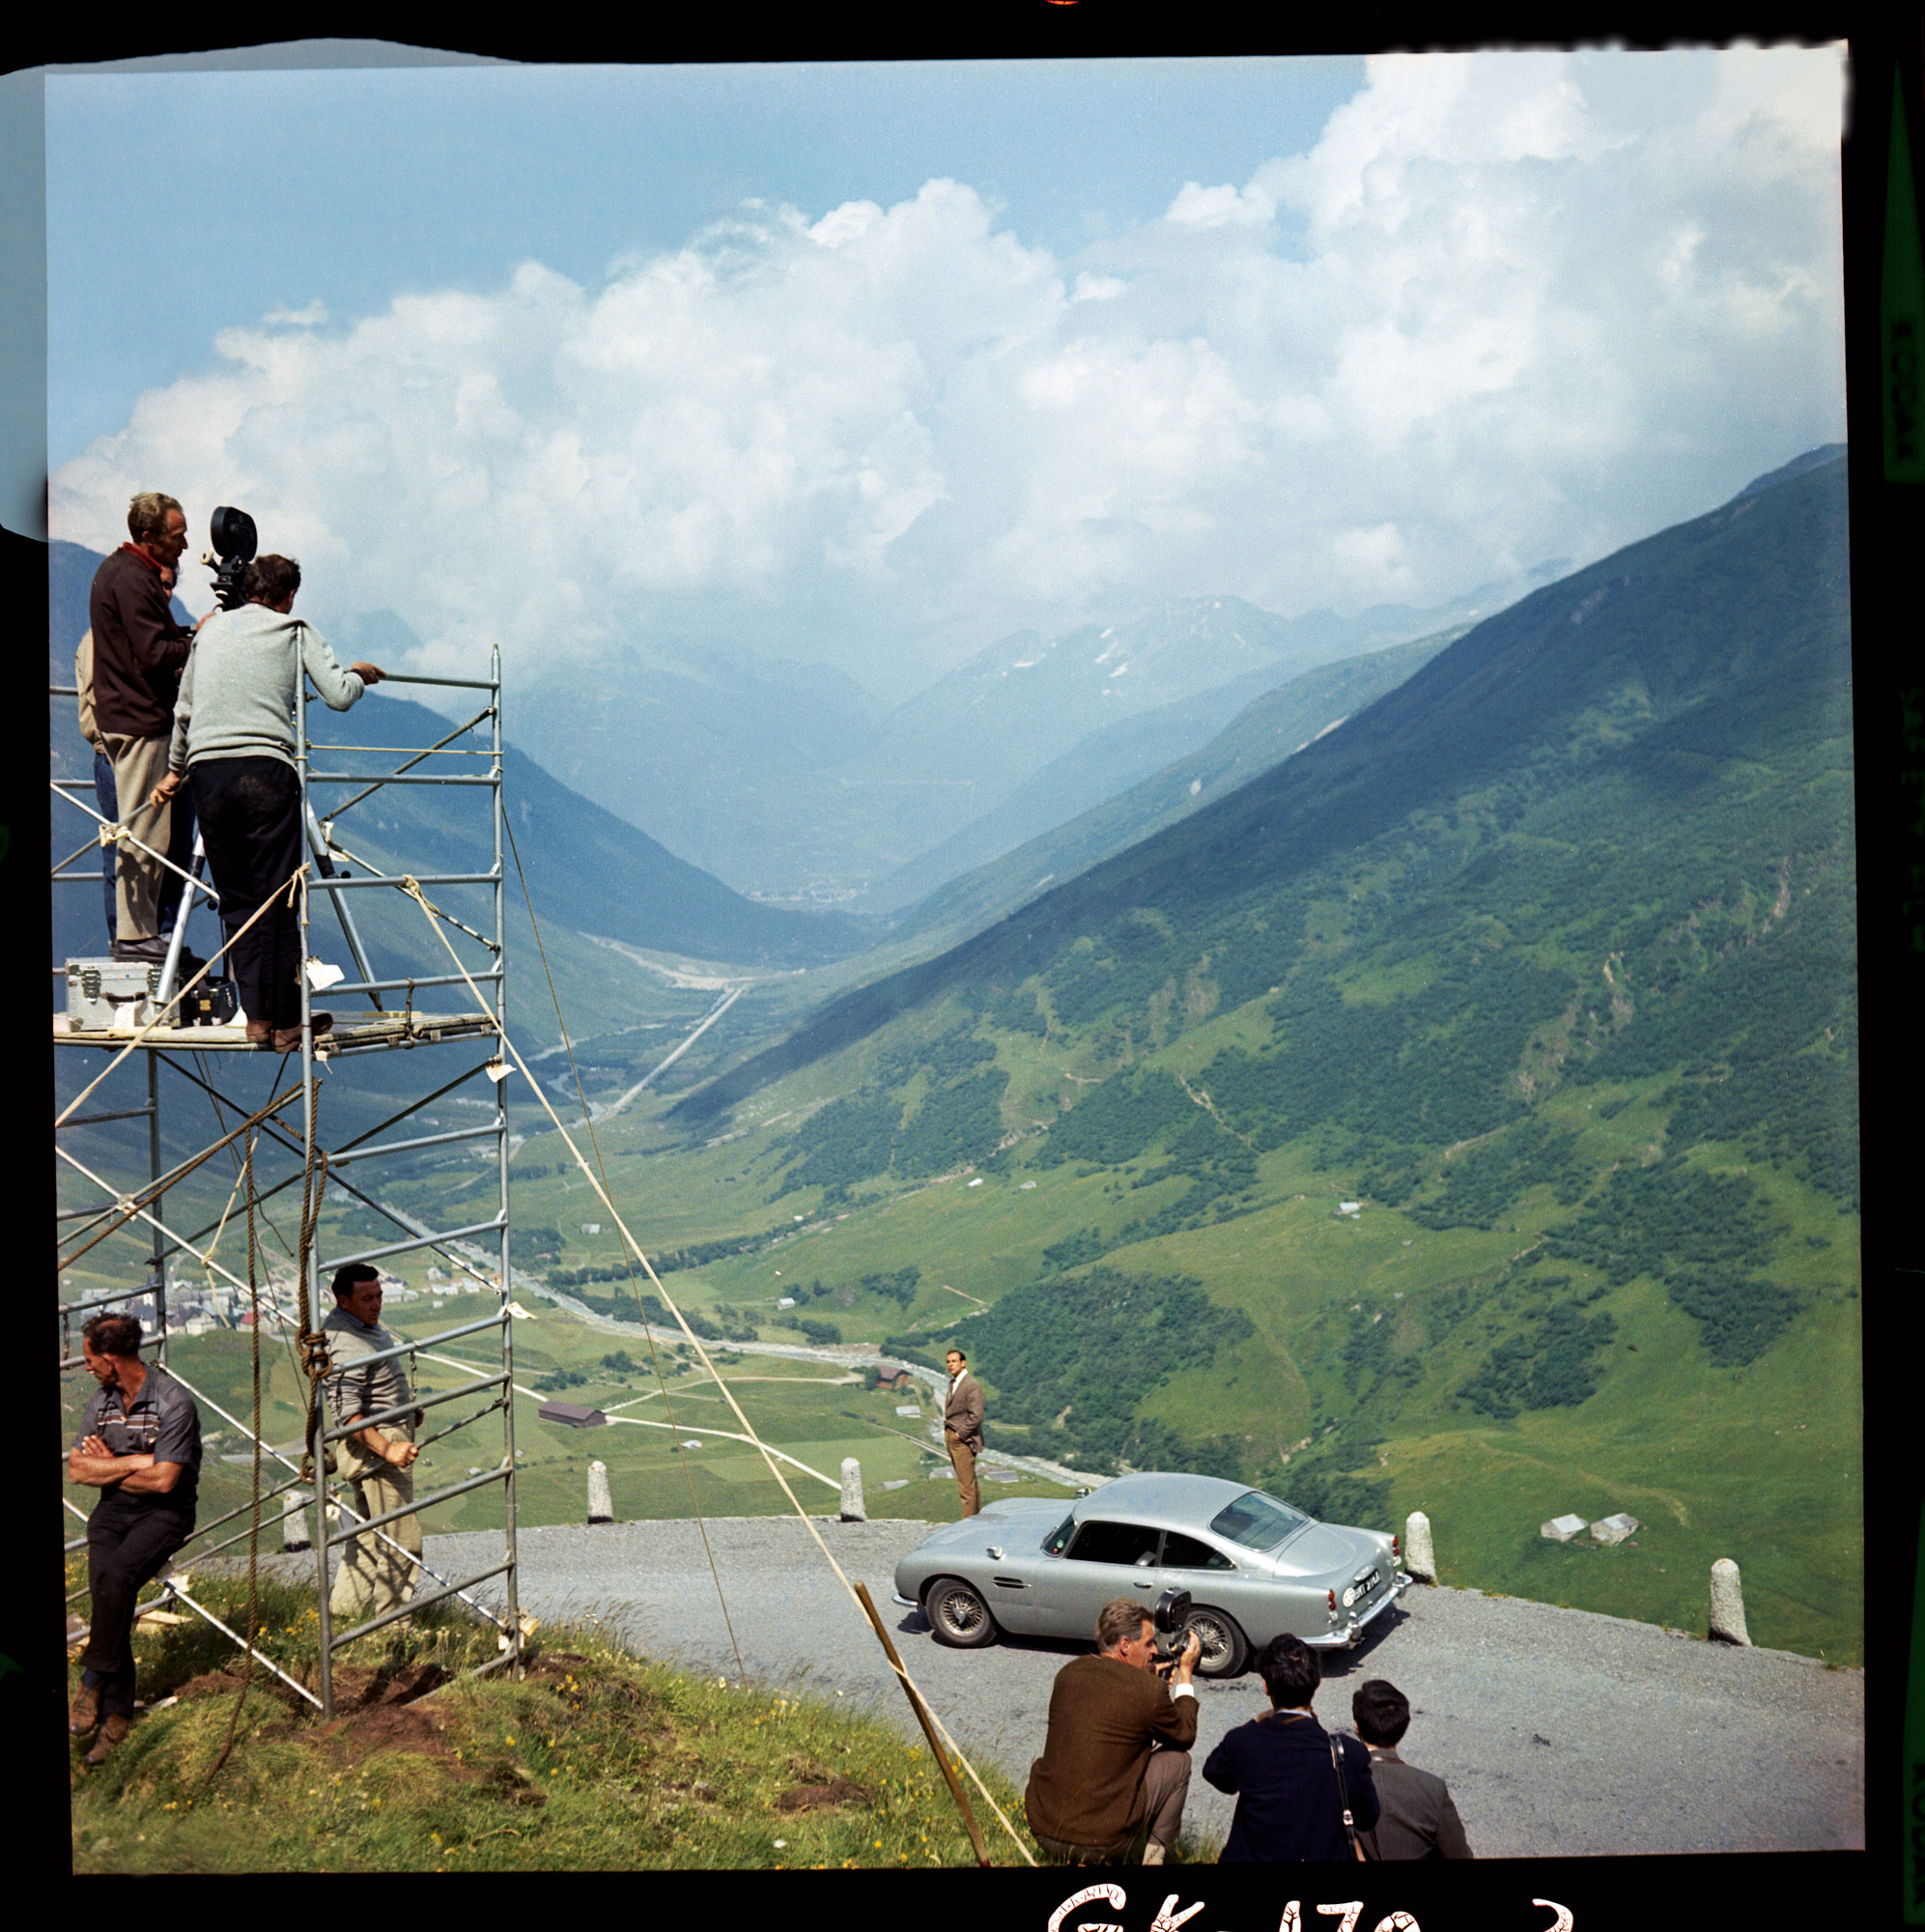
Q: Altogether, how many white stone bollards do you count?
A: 5